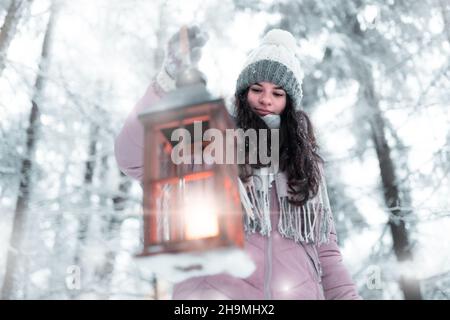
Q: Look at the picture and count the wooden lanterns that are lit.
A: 1